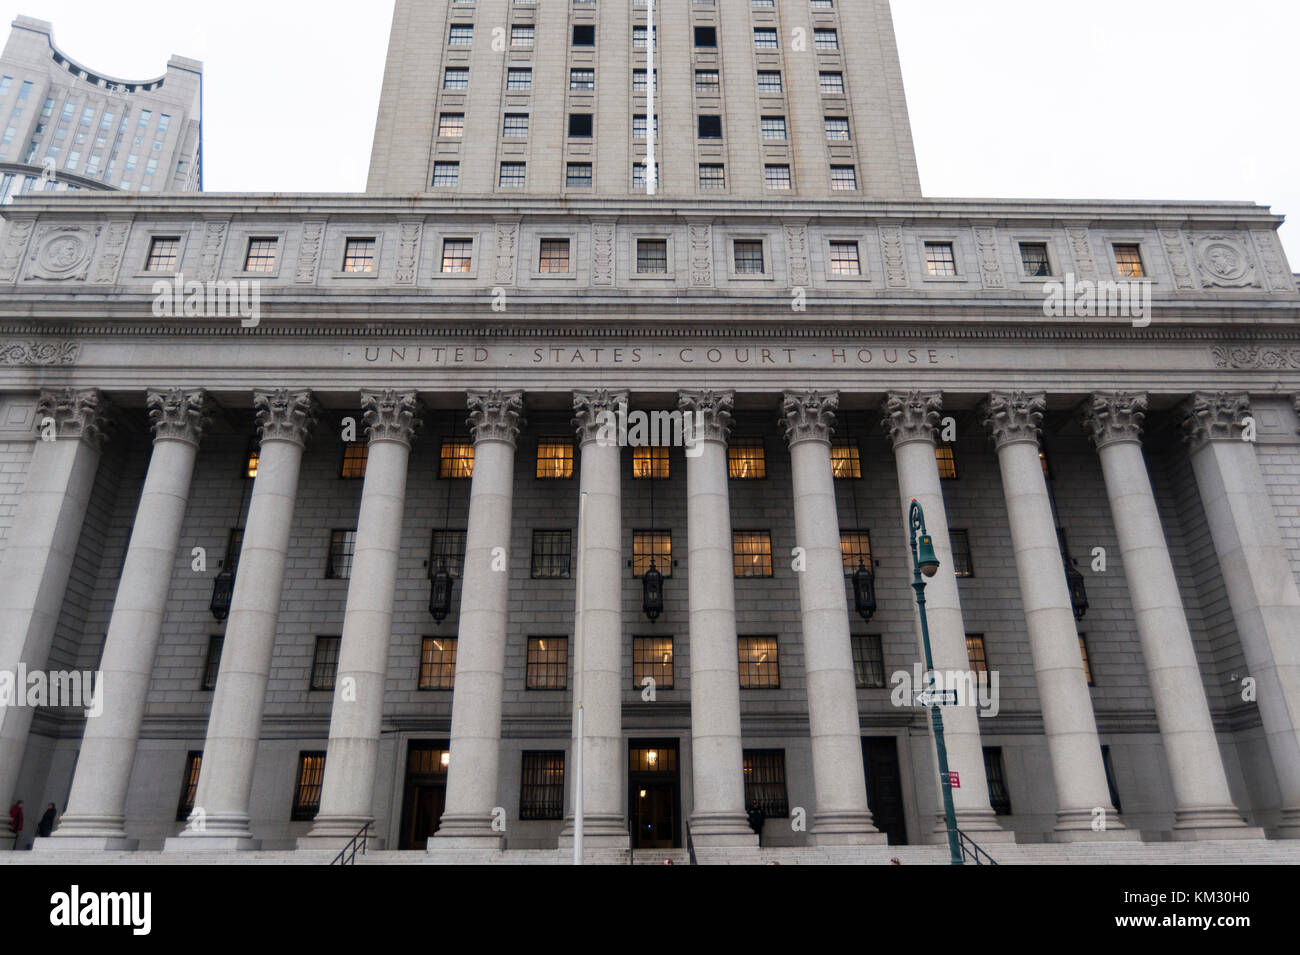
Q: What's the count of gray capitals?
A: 12